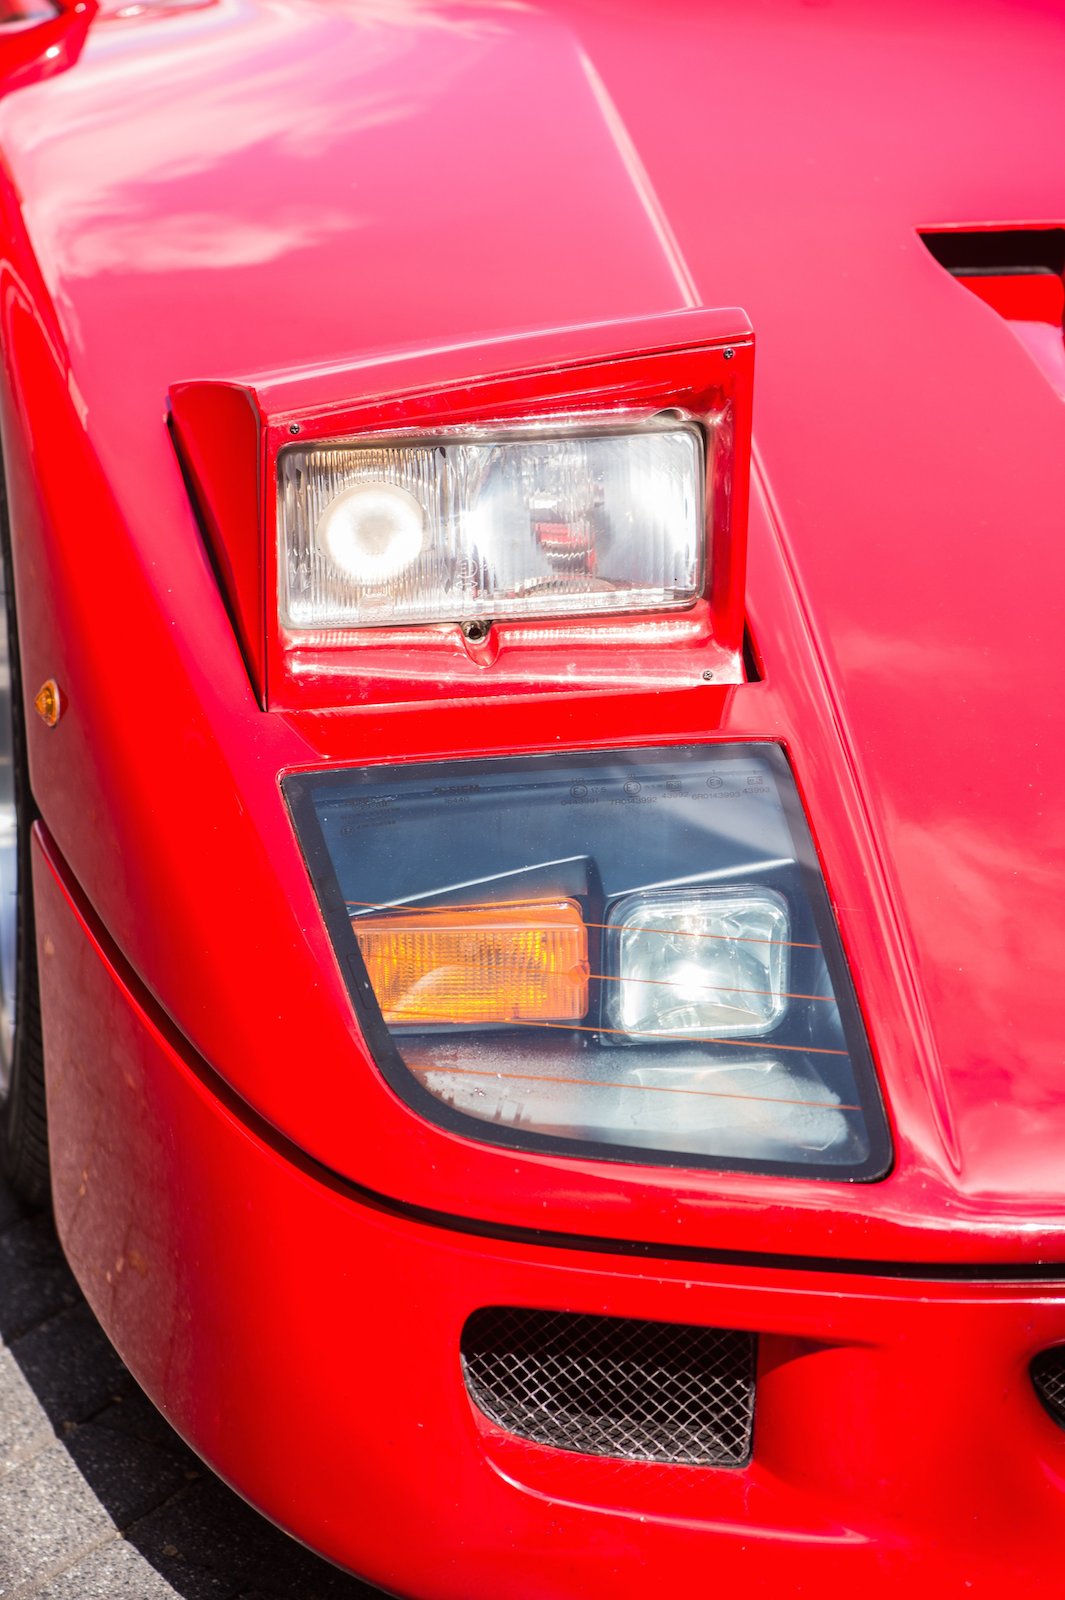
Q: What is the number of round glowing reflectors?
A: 1